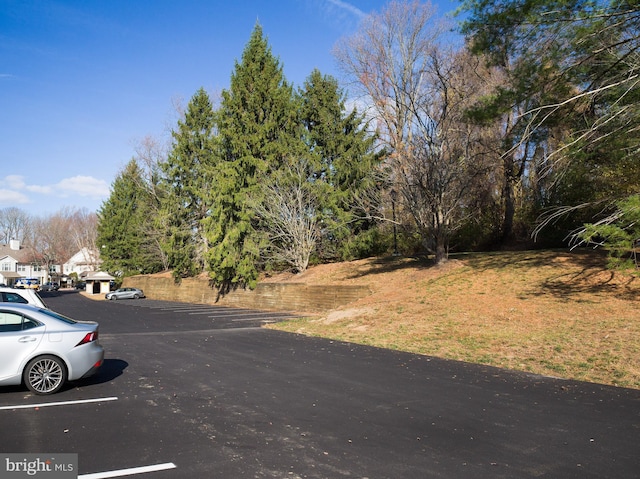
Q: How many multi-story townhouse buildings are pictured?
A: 2